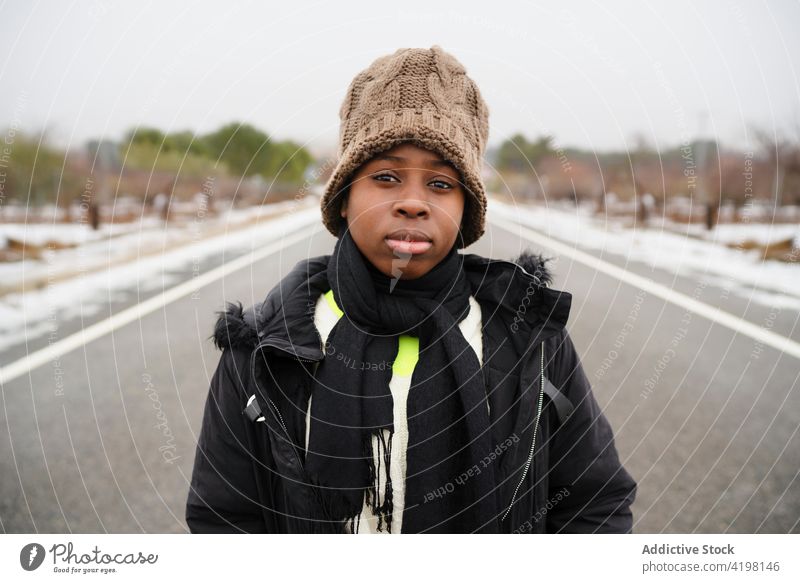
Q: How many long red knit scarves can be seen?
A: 0